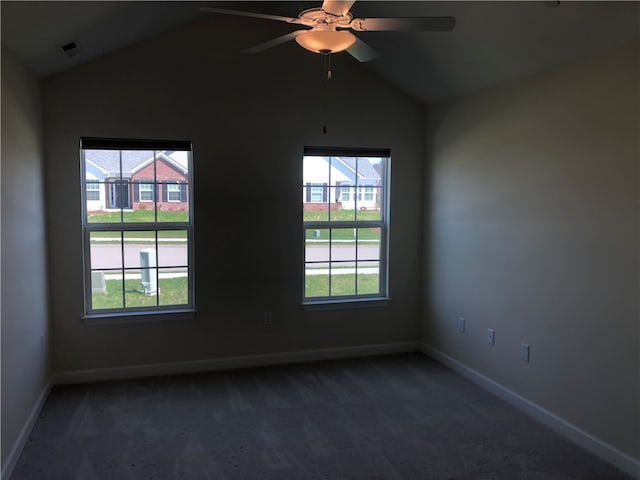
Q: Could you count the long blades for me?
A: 5